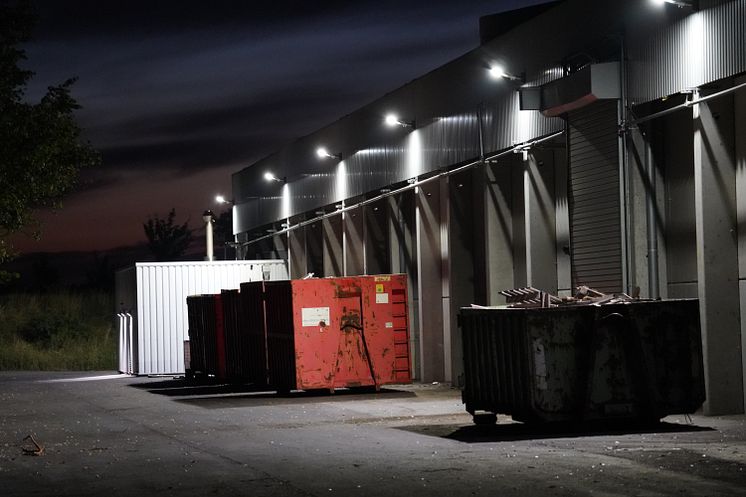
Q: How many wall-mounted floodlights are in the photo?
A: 6